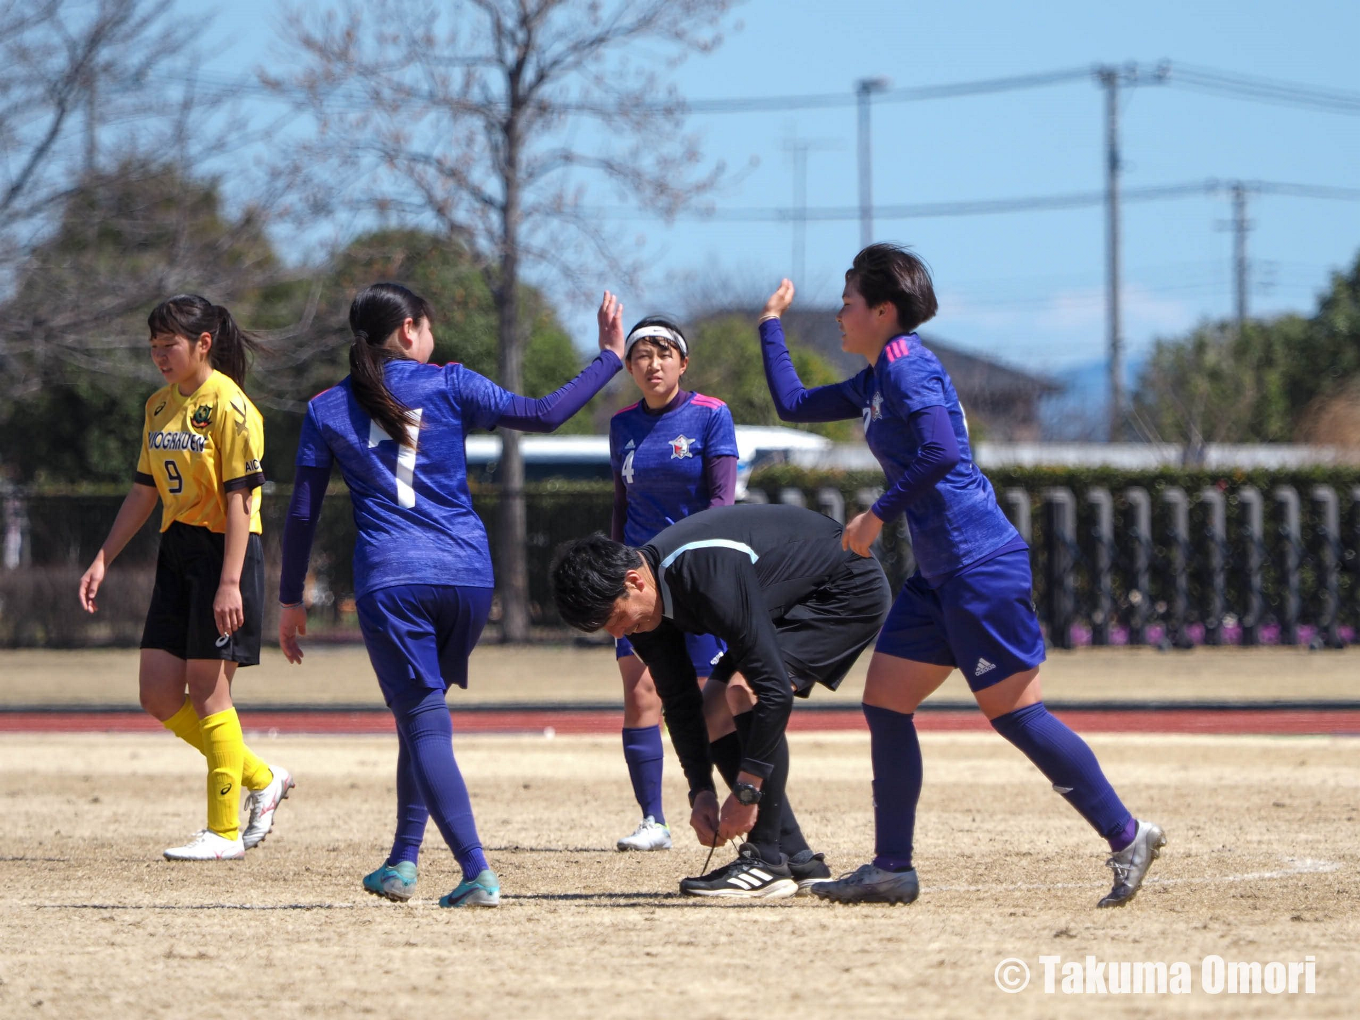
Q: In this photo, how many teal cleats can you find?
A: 2